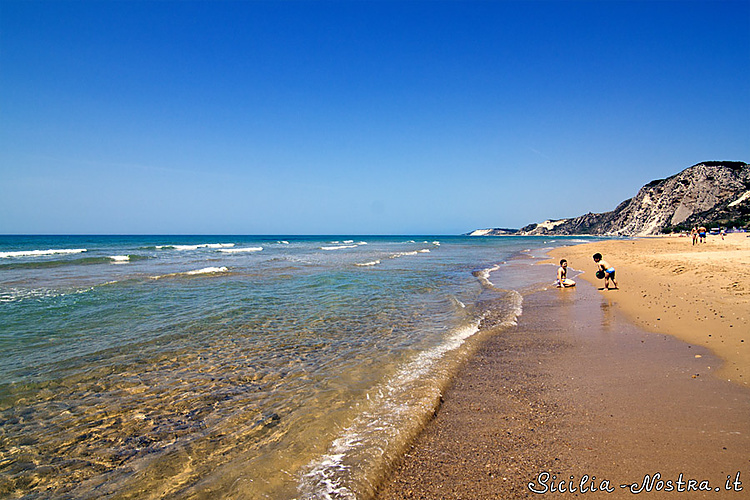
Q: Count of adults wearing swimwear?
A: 2